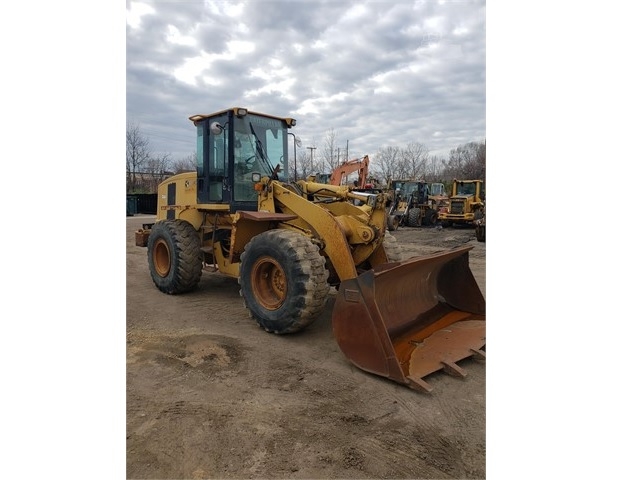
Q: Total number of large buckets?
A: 1